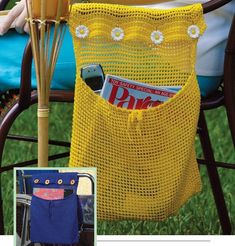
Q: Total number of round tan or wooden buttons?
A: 4